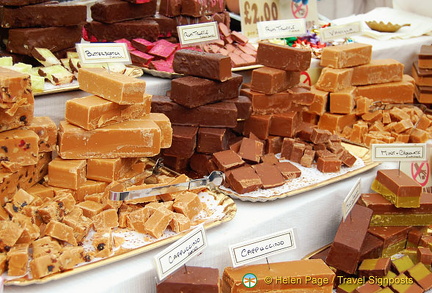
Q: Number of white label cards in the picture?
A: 8